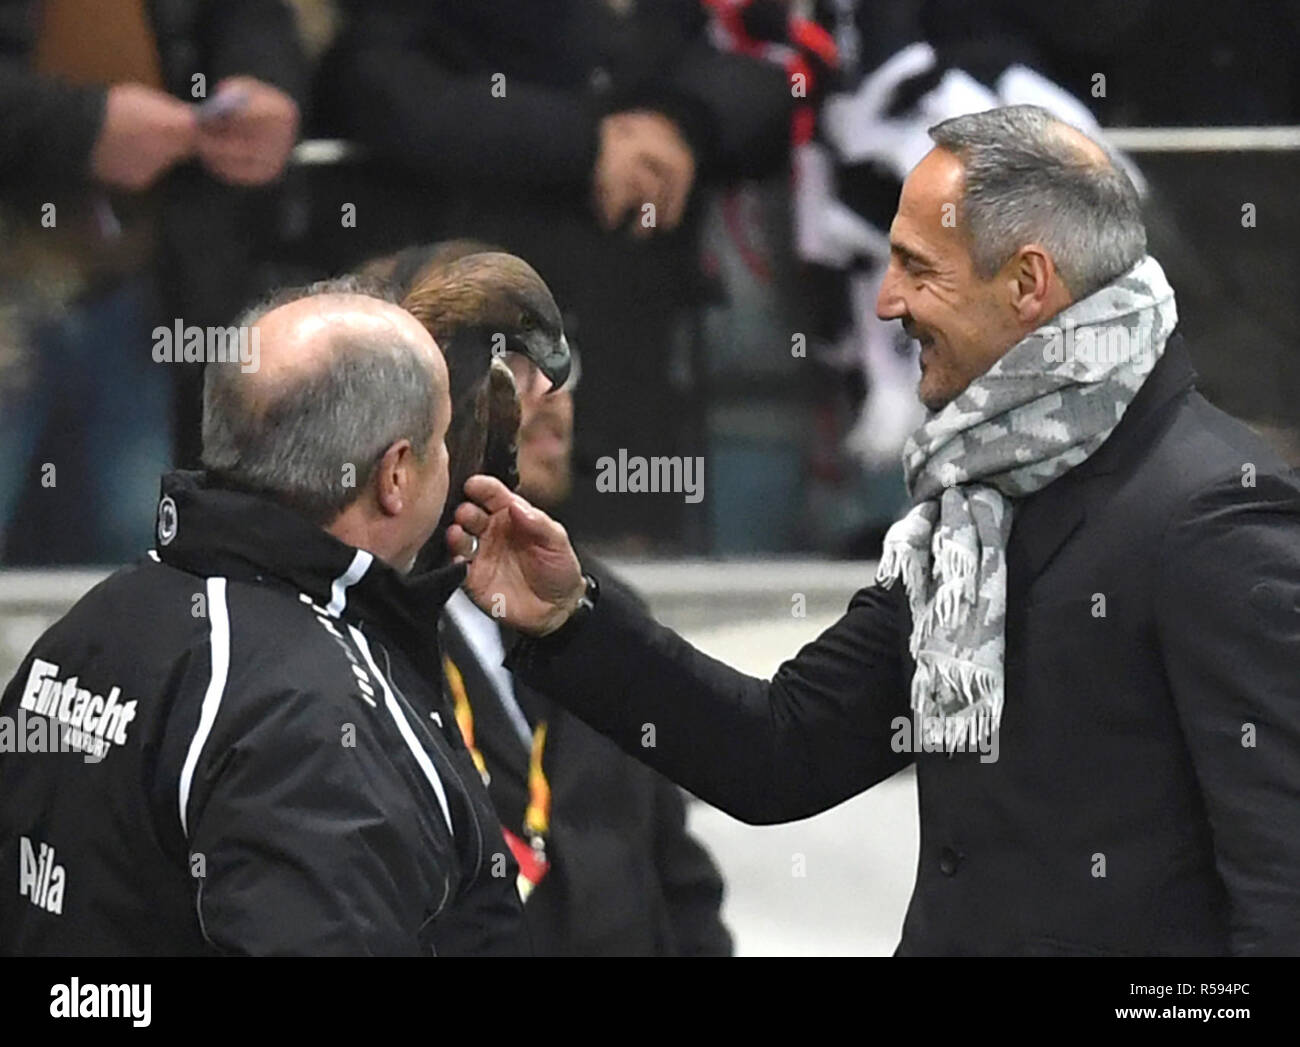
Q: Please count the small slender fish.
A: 0